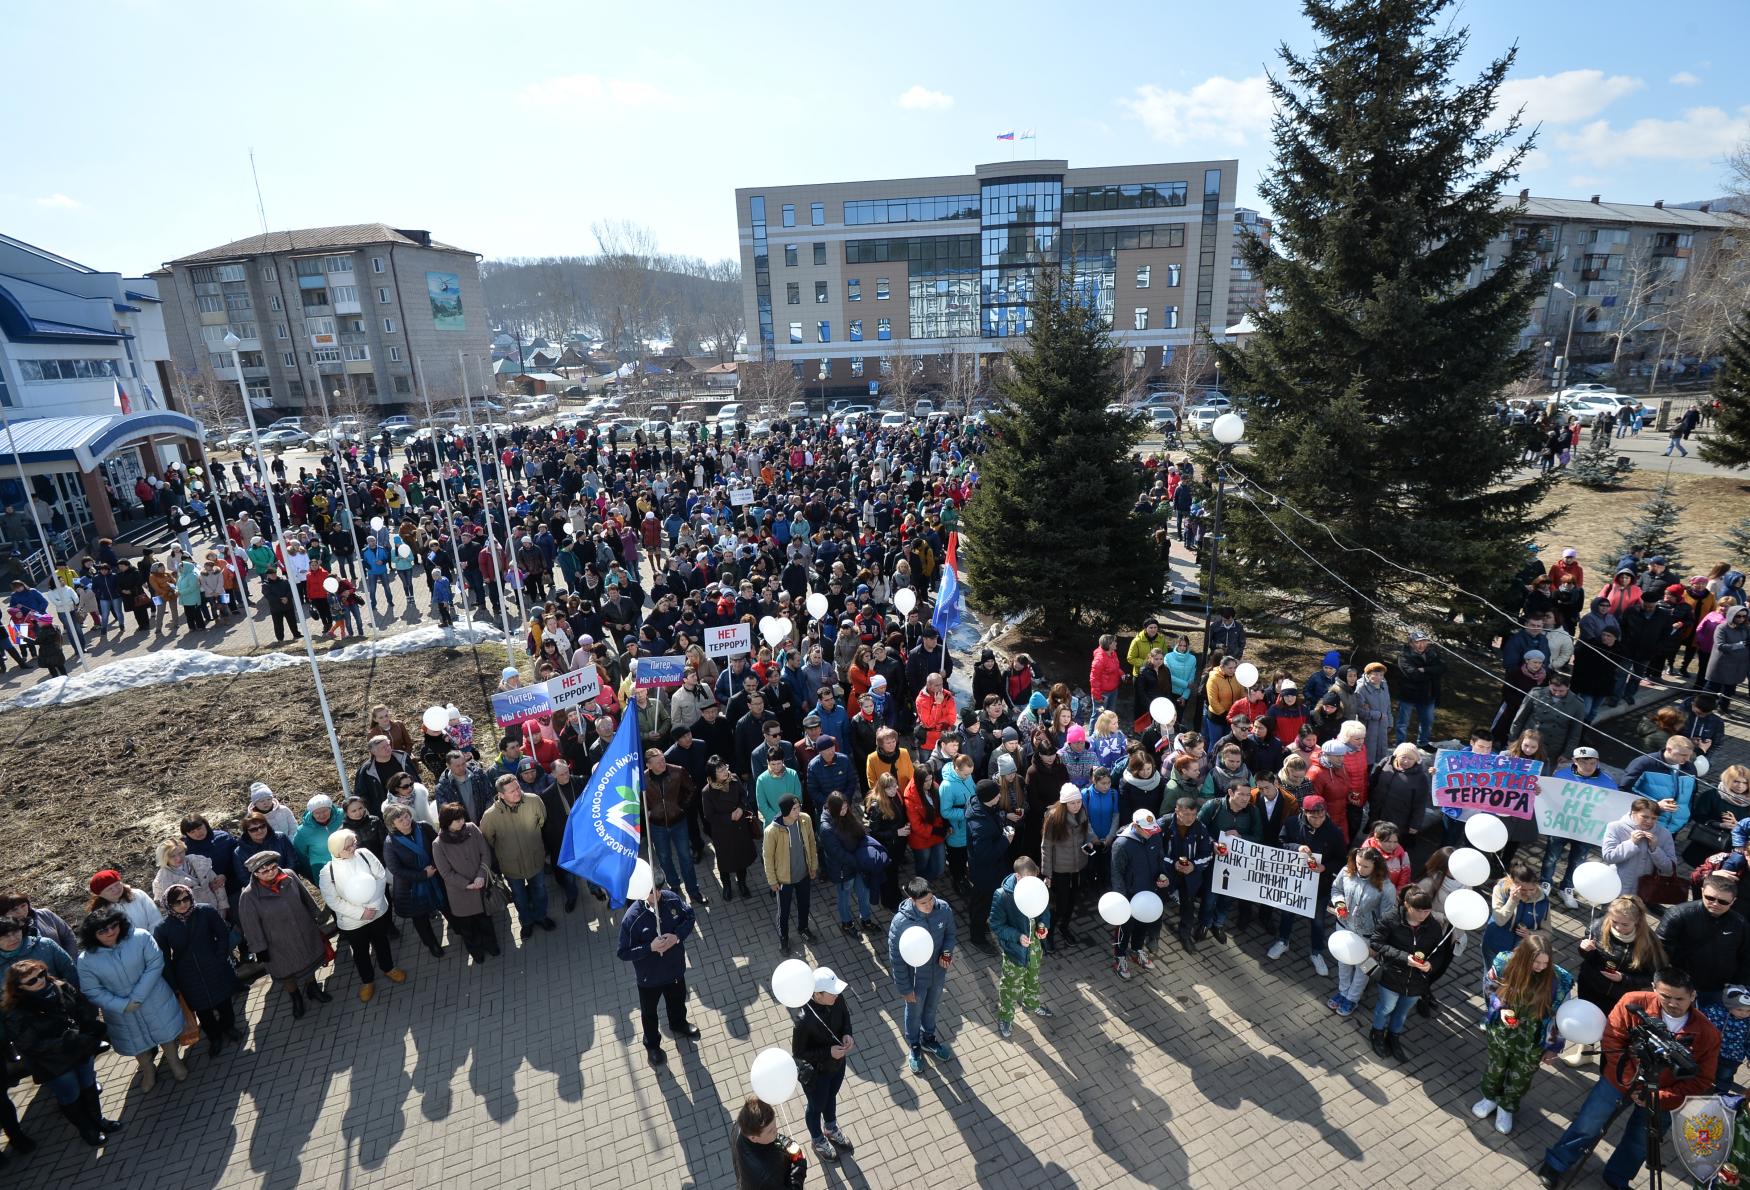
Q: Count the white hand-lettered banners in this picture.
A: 2